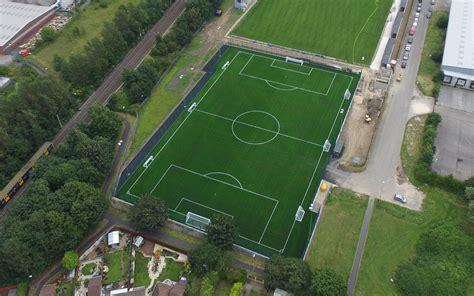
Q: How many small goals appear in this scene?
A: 6